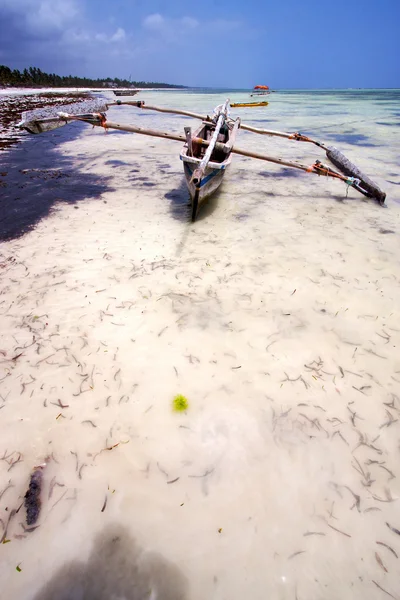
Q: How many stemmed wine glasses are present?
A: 0